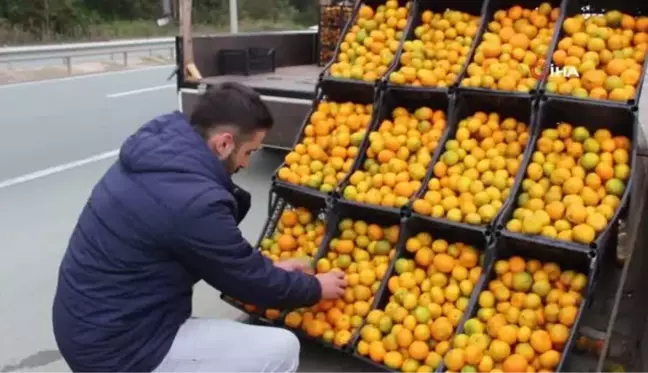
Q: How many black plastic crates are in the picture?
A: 12